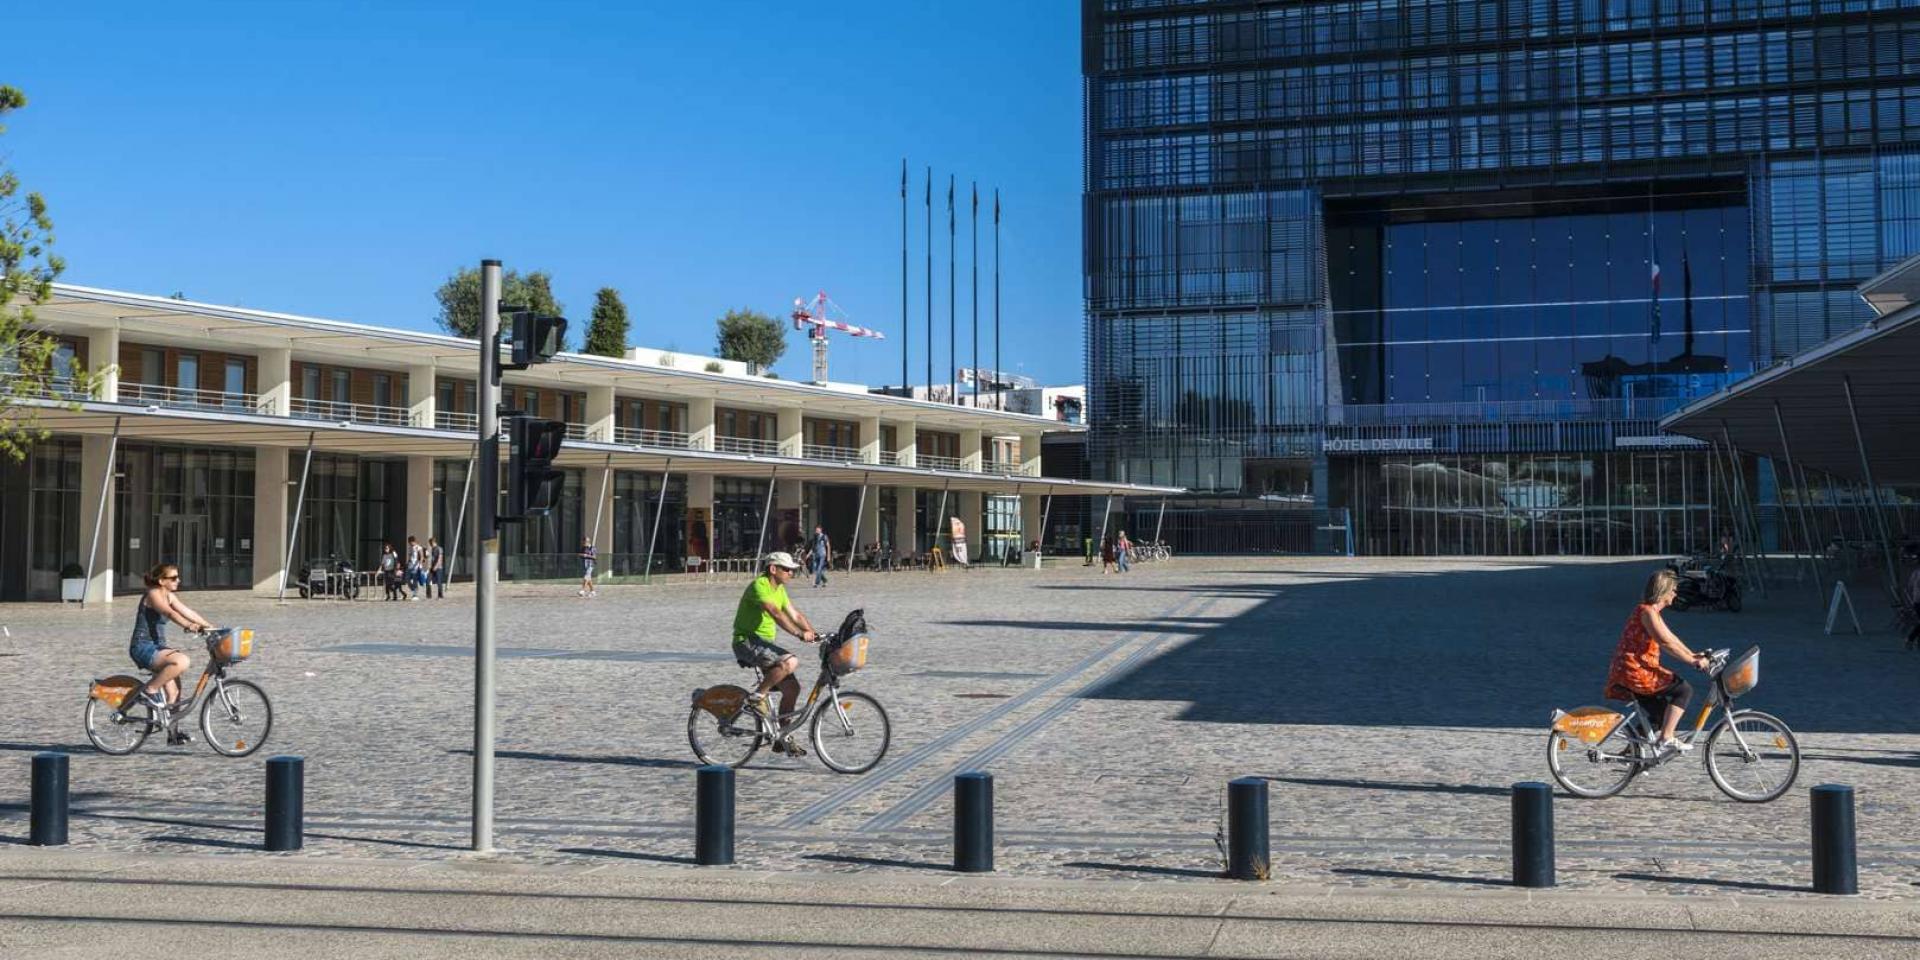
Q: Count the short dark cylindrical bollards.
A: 7